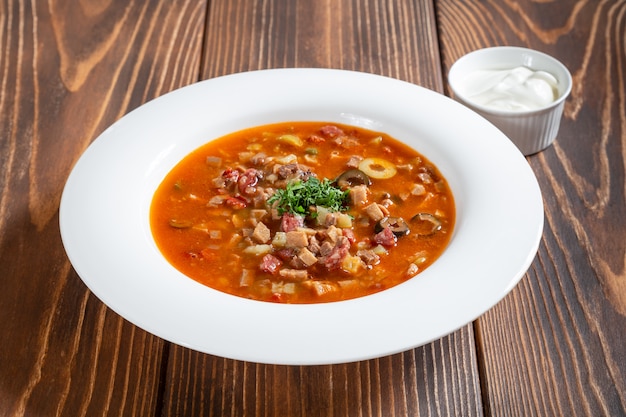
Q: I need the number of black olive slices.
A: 3